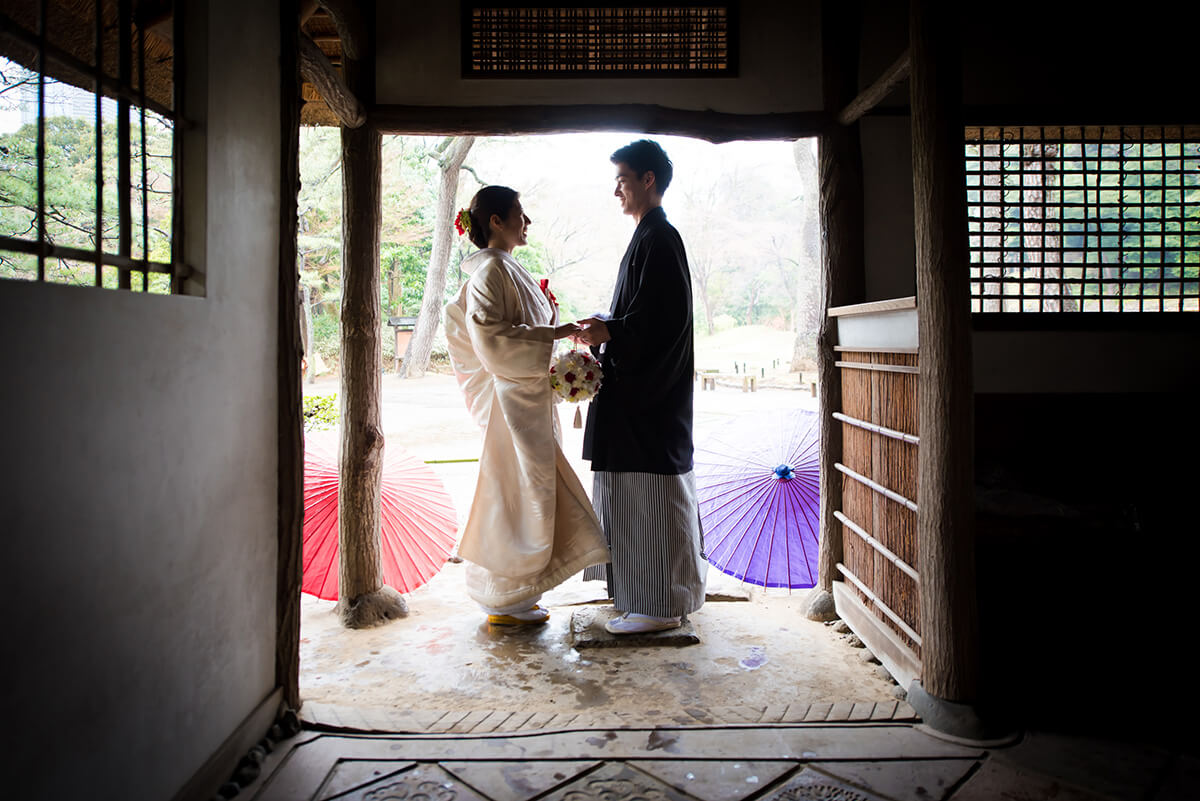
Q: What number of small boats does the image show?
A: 0